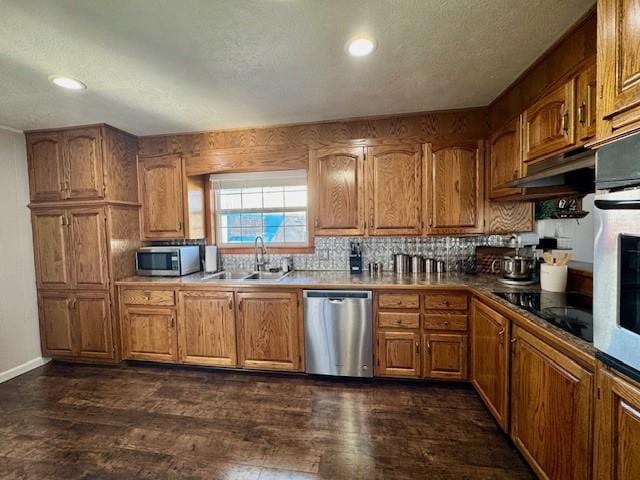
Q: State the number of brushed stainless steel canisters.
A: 4